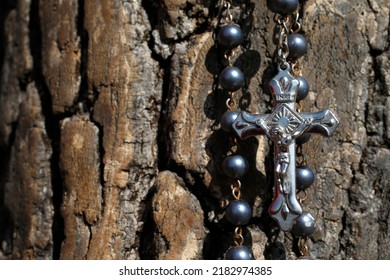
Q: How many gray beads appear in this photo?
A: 12